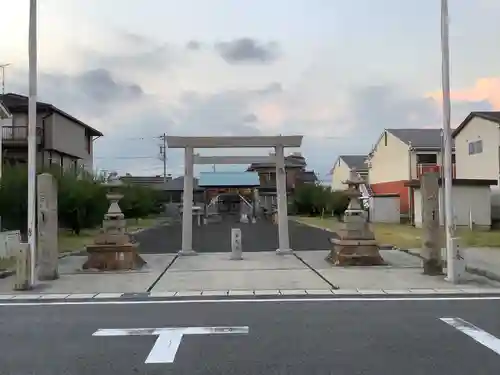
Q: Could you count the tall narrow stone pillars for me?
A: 2